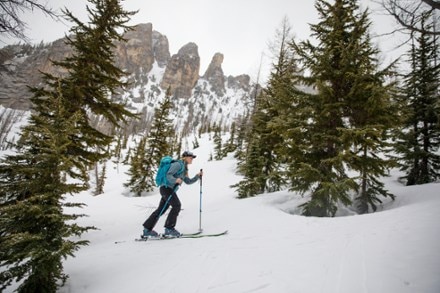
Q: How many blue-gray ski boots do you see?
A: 2